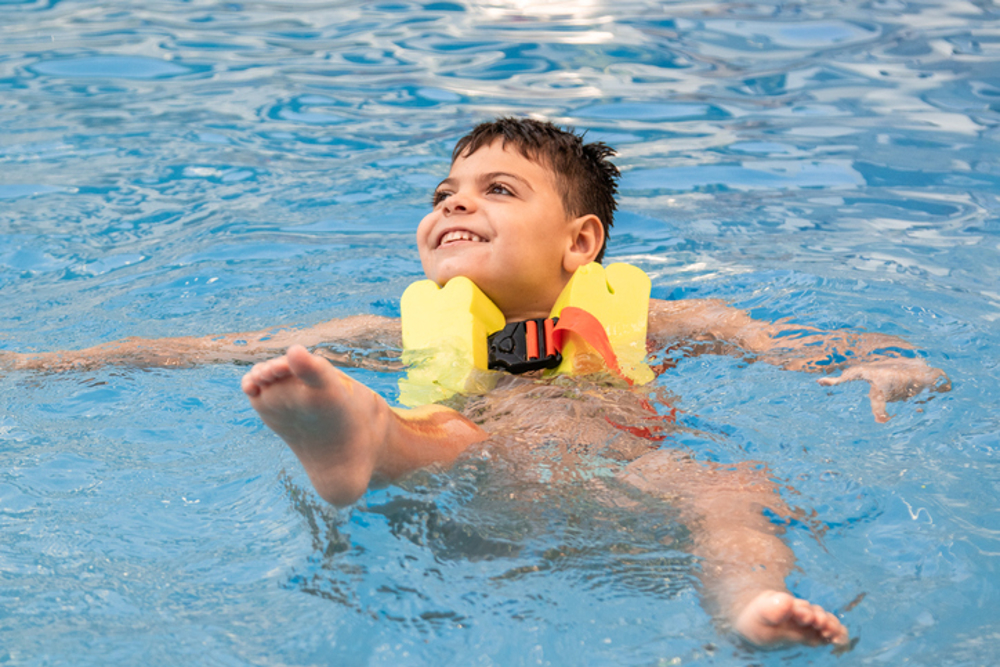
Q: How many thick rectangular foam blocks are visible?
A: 2